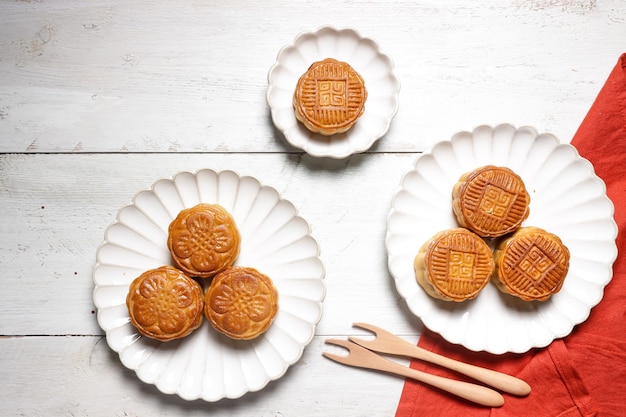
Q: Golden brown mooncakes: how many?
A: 7